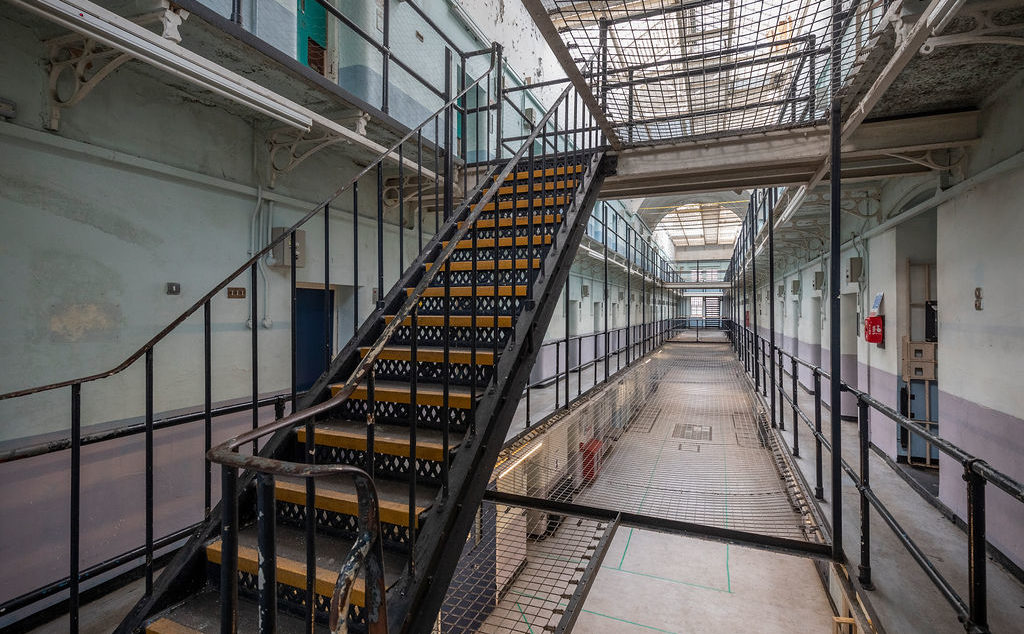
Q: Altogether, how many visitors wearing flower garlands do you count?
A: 0